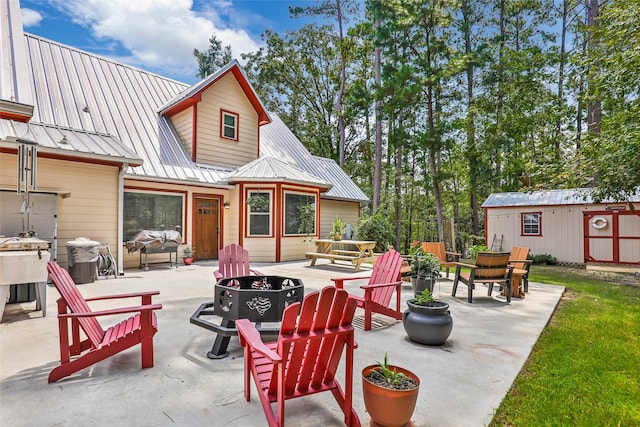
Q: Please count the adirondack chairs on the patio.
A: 4